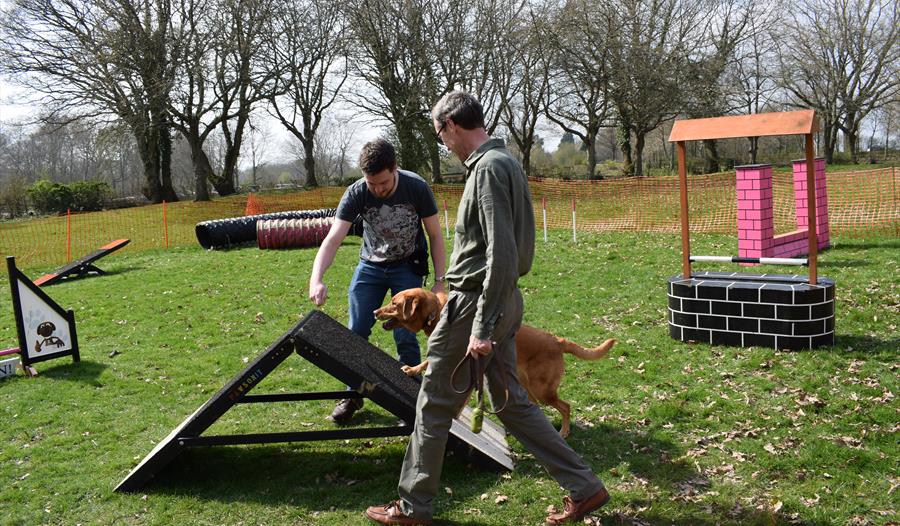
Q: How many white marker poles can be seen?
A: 3